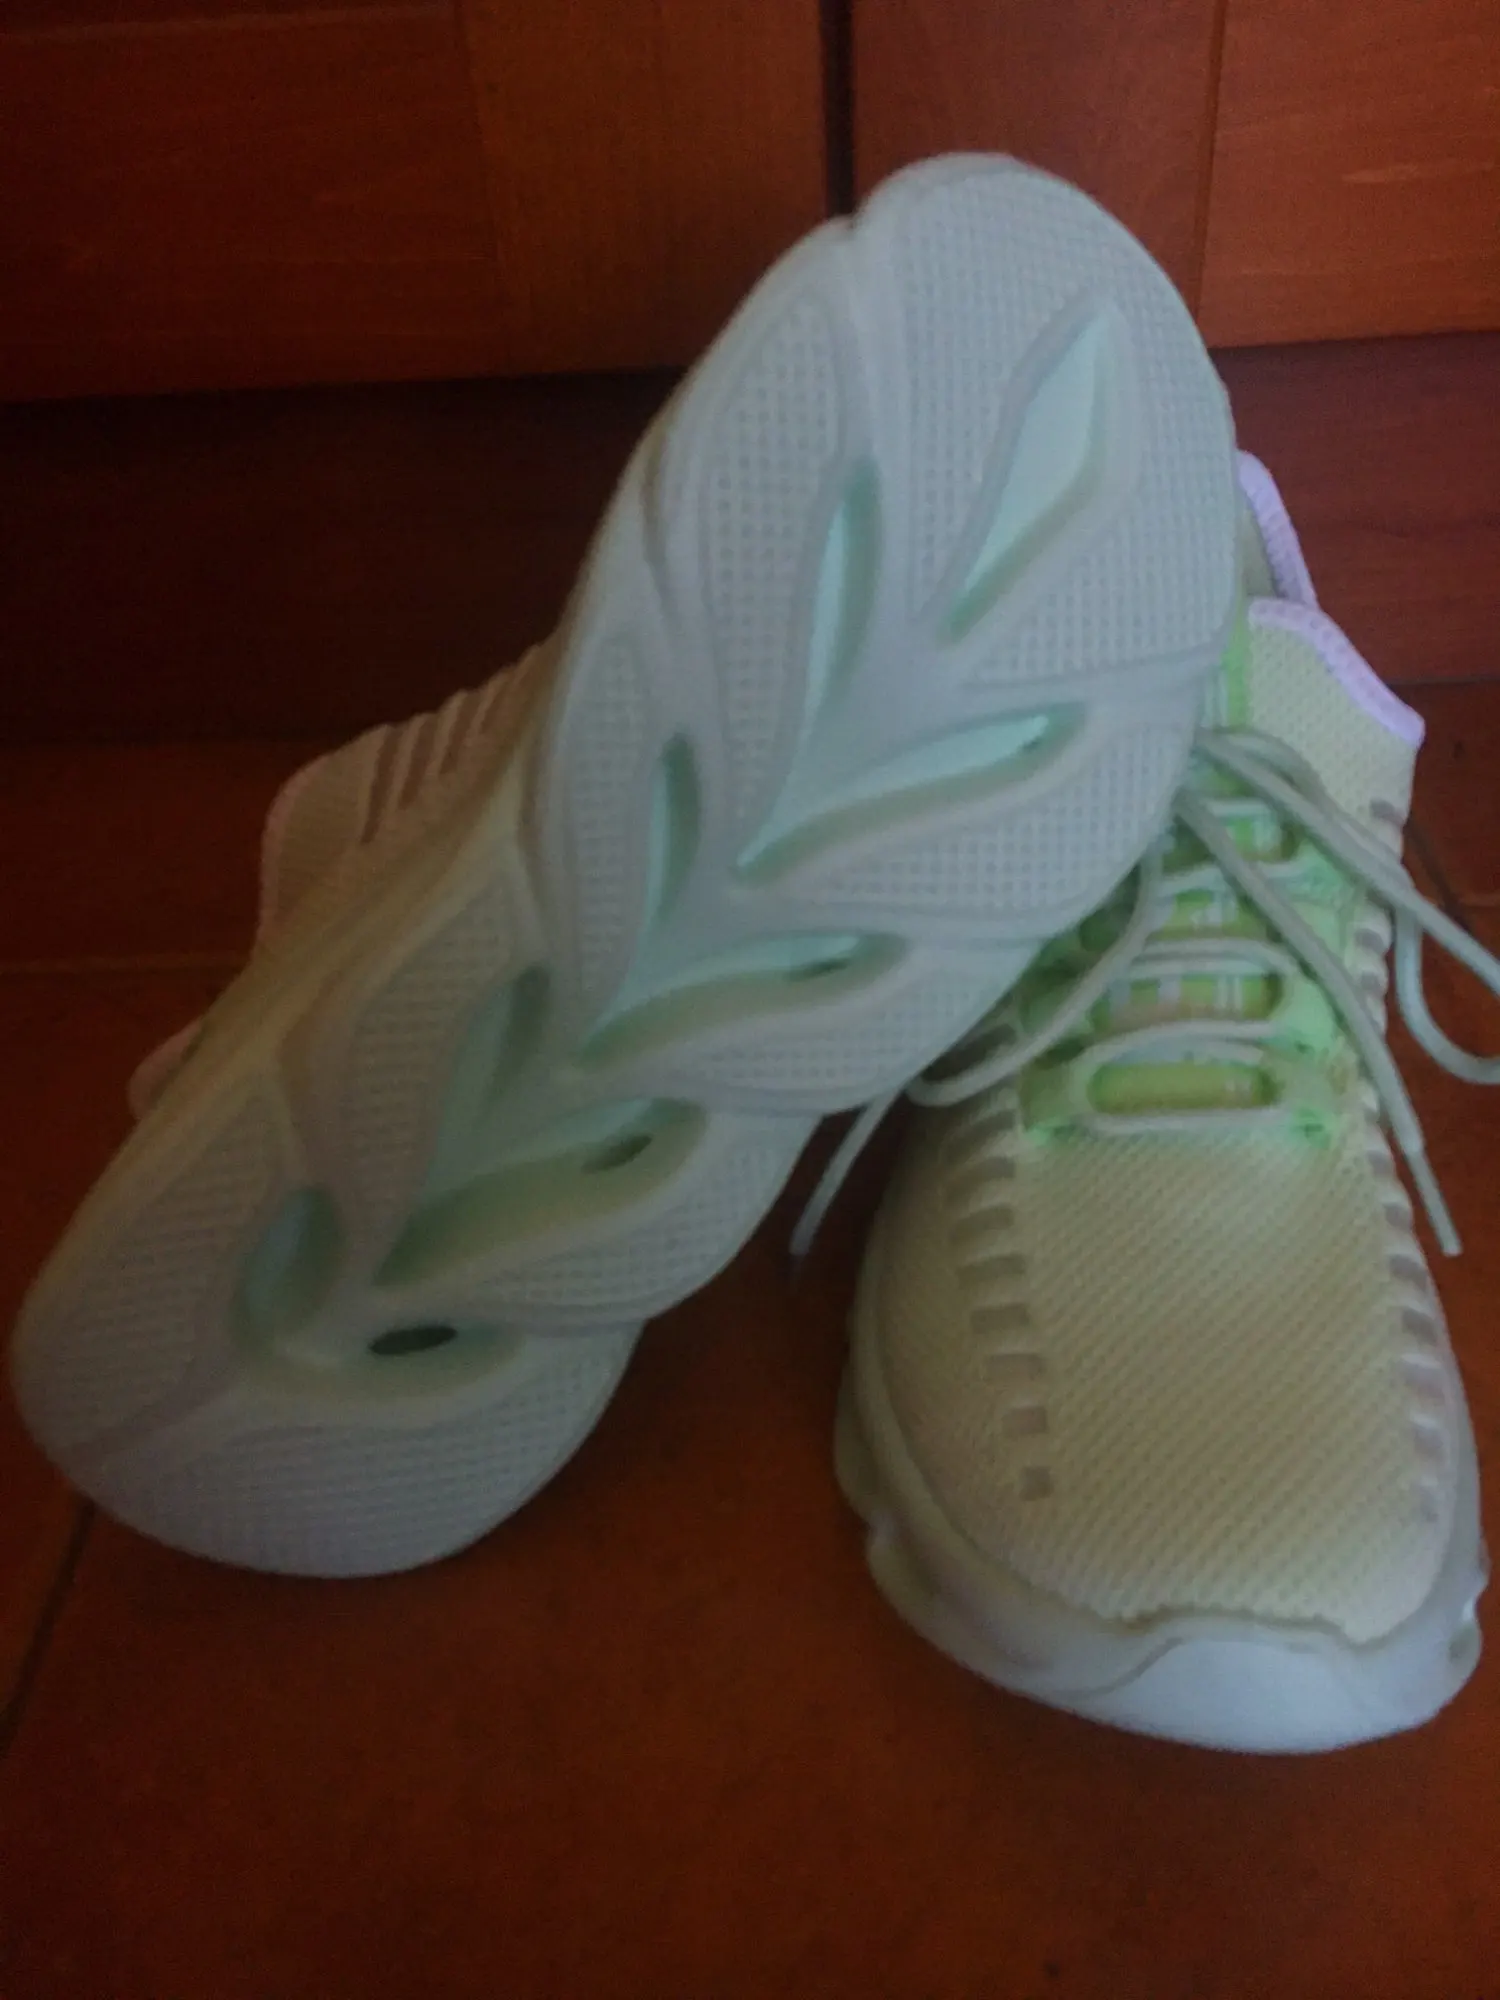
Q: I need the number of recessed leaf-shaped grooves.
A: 9